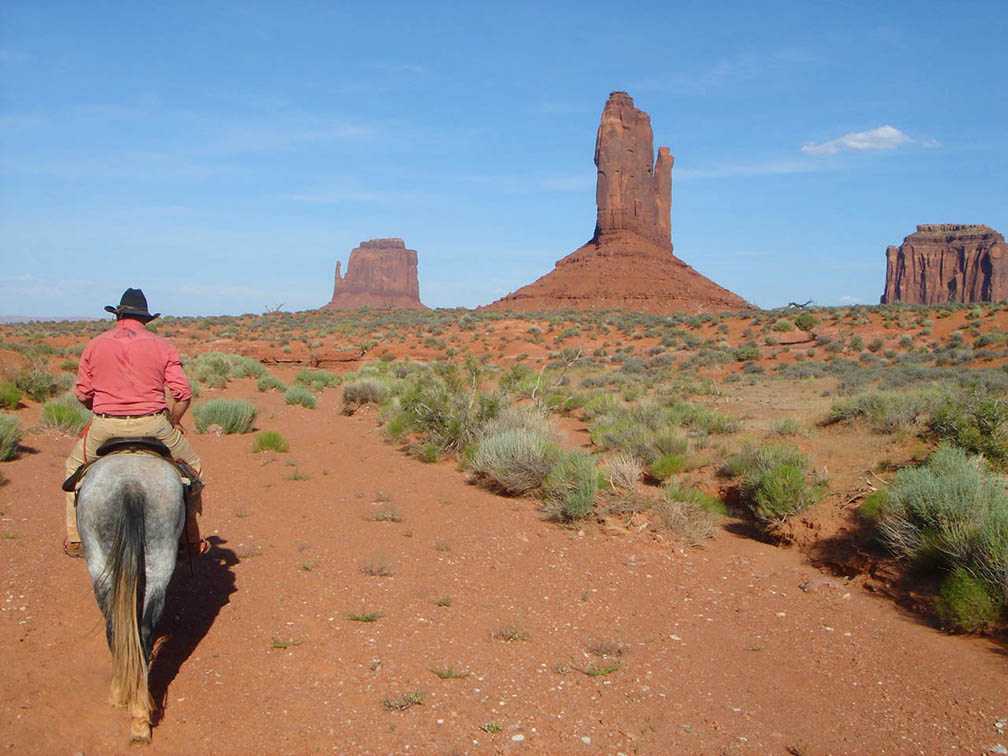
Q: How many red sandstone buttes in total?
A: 3